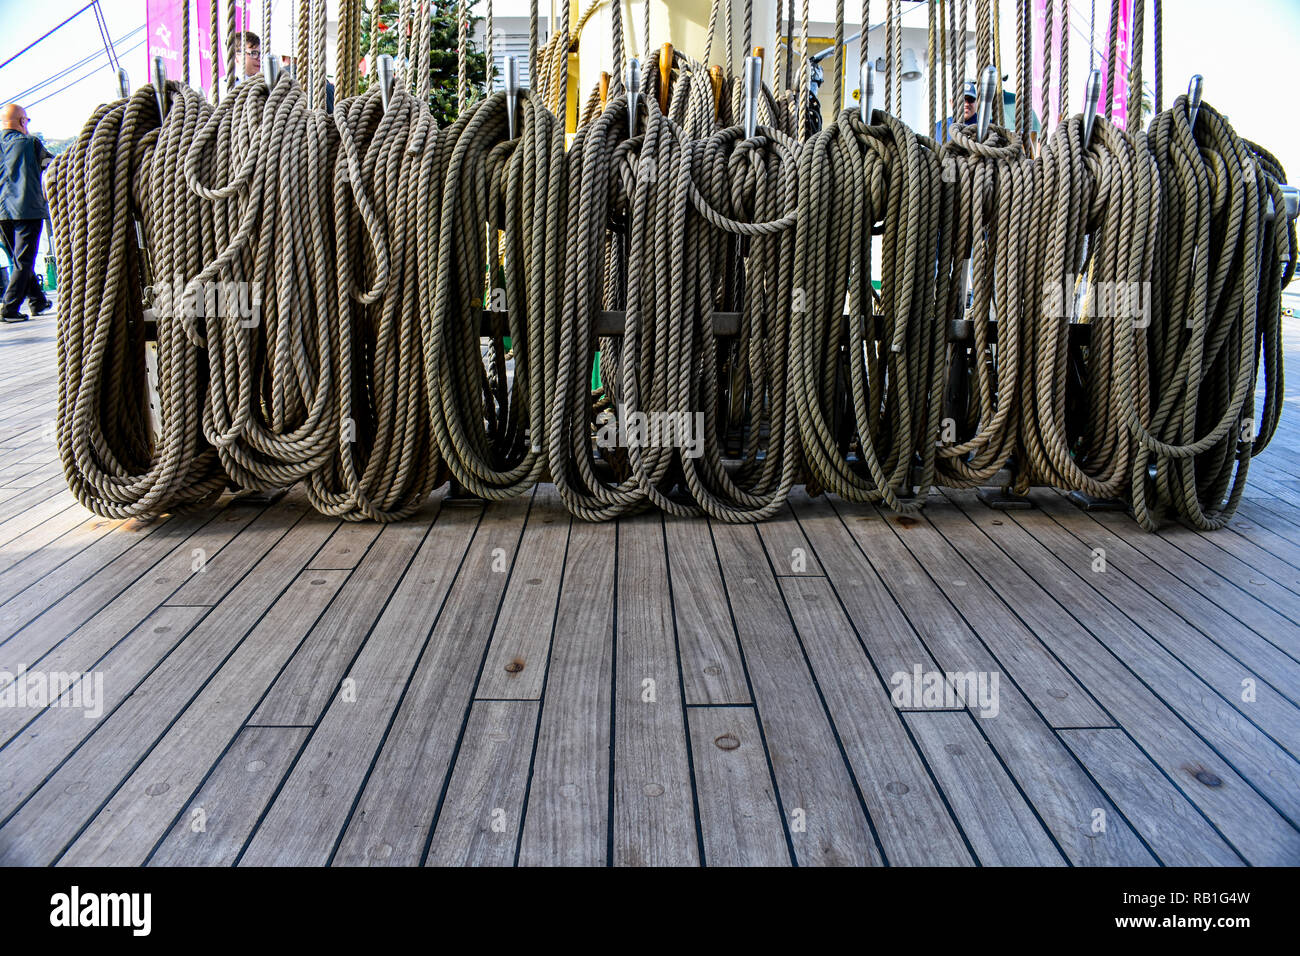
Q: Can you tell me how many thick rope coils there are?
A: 10